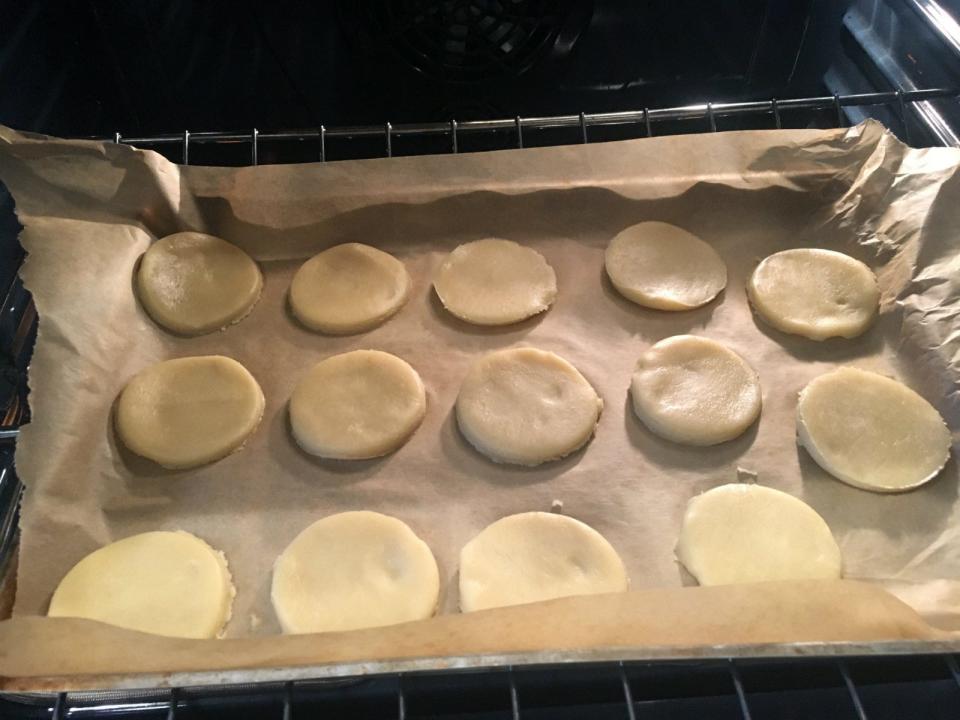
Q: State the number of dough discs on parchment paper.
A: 14